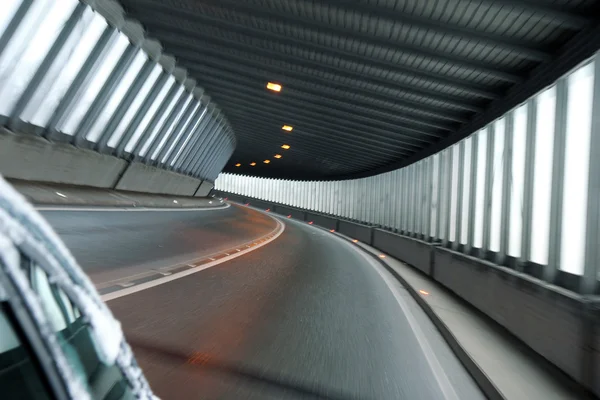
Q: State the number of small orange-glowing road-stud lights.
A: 9